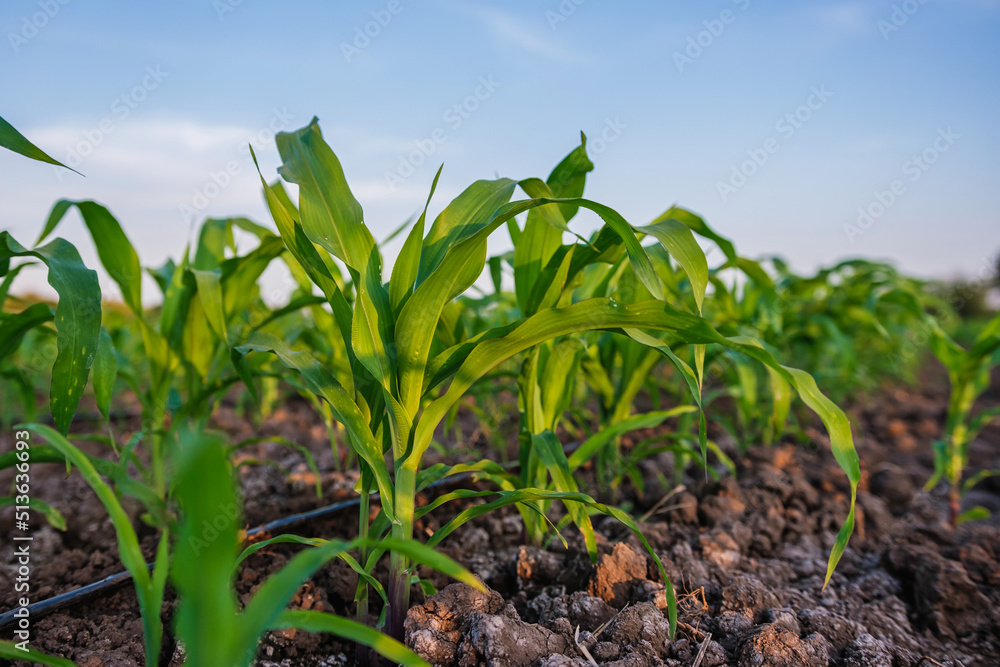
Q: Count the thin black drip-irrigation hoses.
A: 1